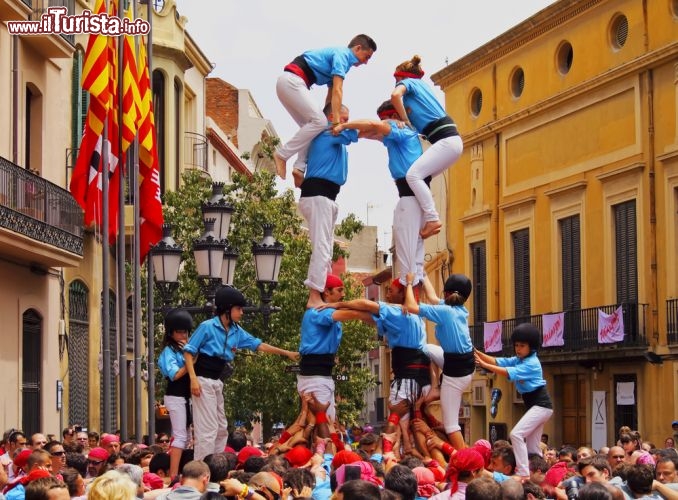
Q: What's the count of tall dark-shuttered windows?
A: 4